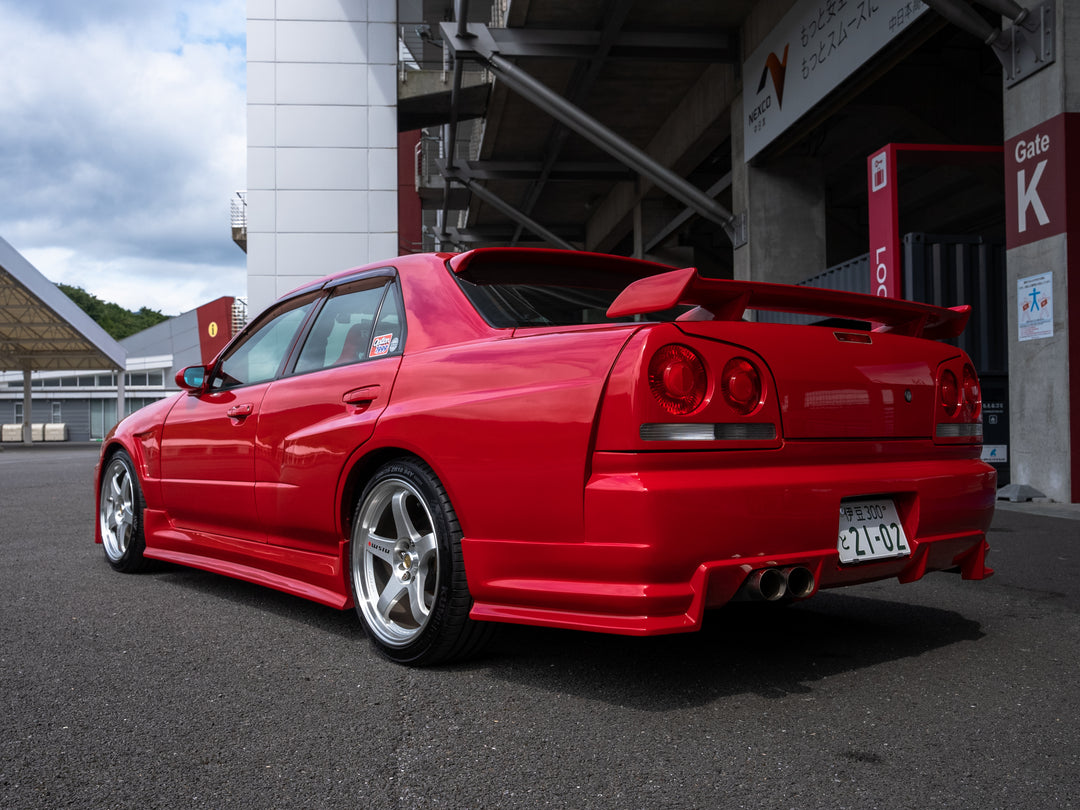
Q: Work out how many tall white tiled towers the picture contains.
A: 1